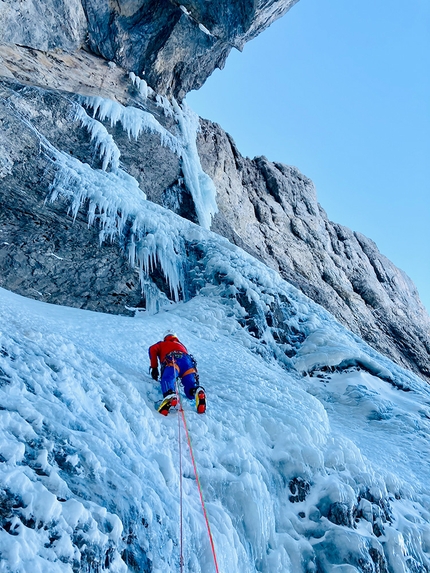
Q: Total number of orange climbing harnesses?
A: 1